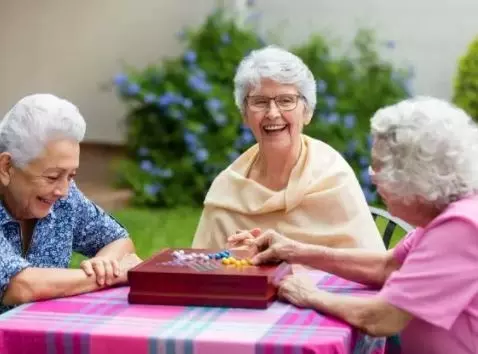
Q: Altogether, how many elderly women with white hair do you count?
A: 3